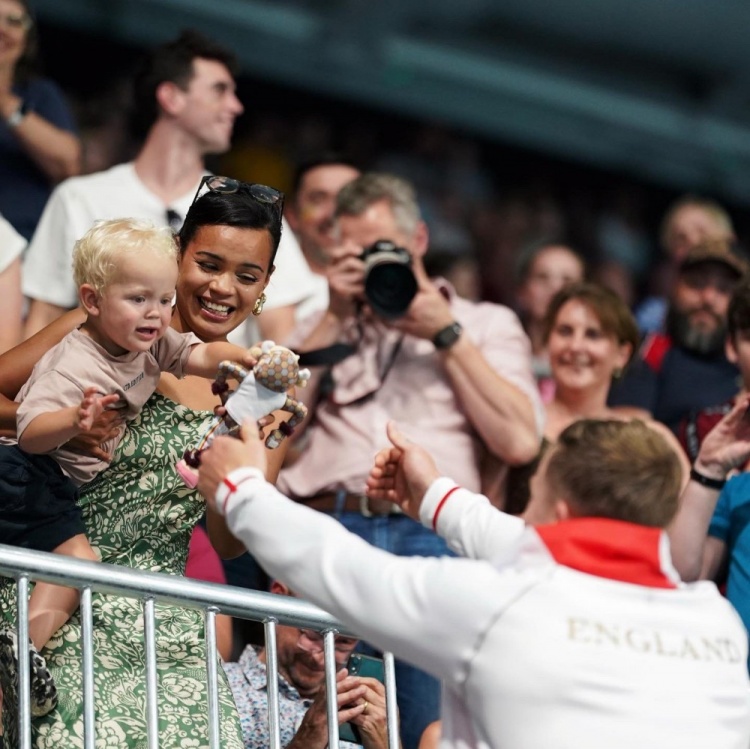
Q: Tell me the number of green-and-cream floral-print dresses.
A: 1